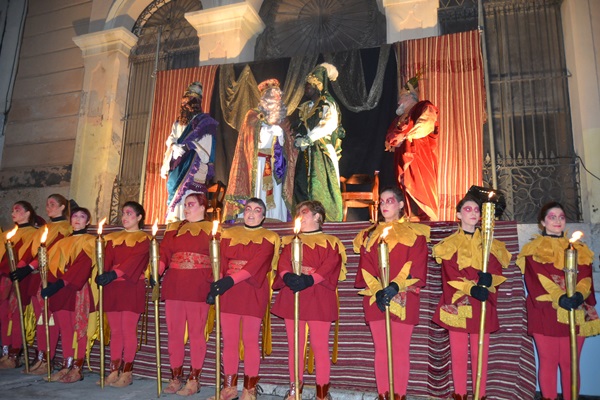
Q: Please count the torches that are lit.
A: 9